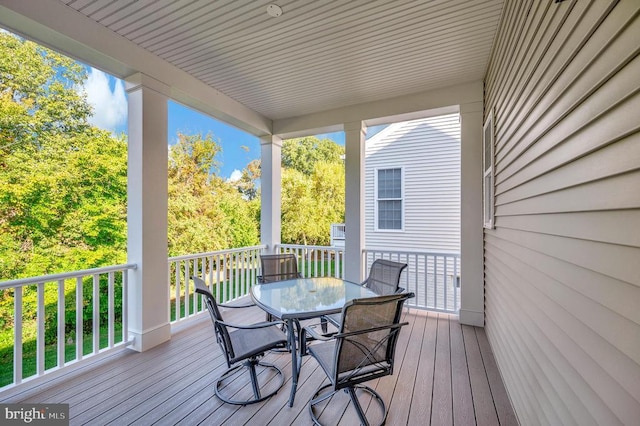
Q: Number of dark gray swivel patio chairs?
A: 4